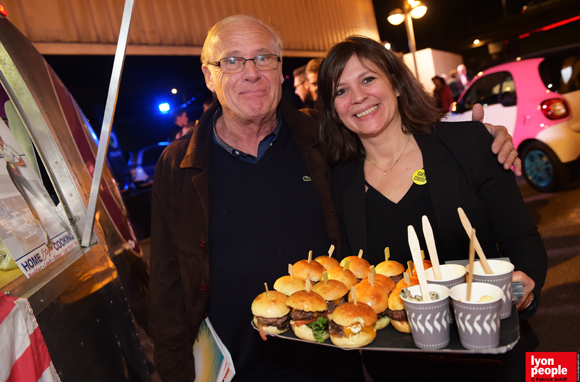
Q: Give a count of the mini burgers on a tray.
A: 15